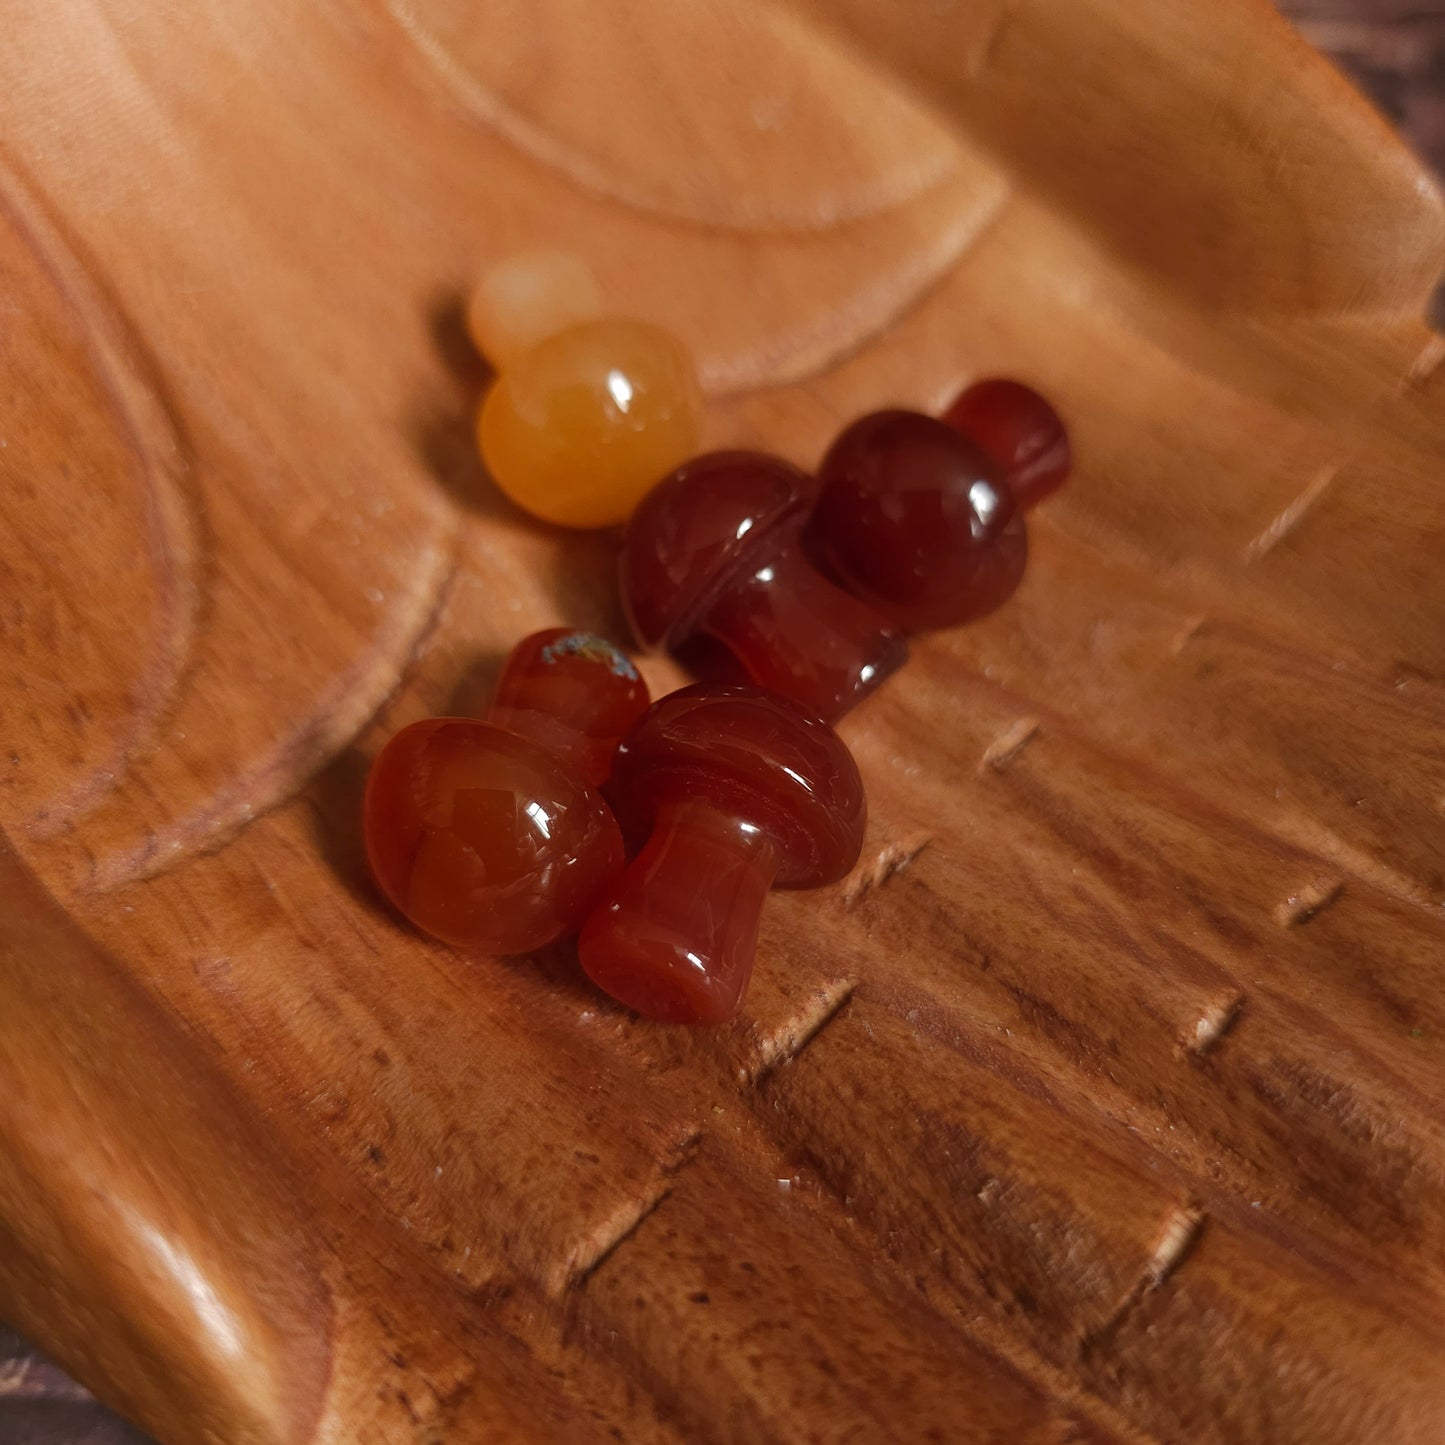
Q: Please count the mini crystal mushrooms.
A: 5